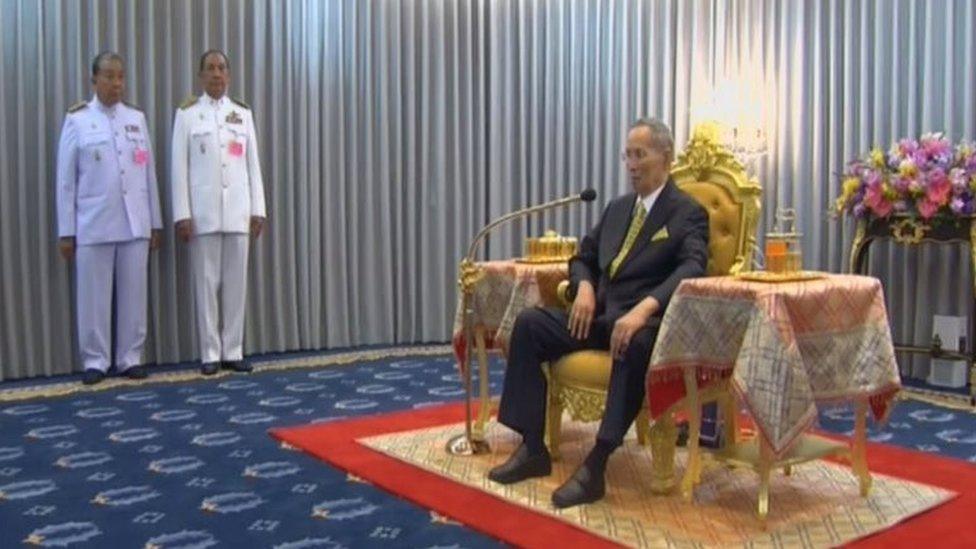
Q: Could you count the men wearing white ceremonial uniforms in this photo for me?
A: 2